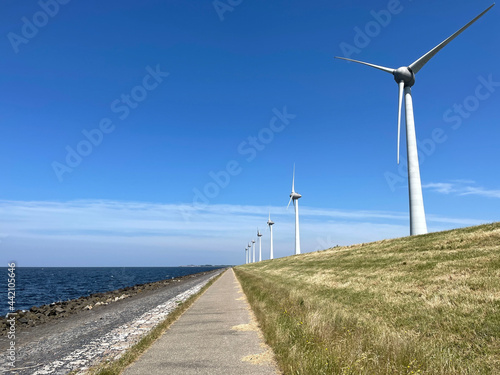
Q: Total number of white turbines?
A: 7